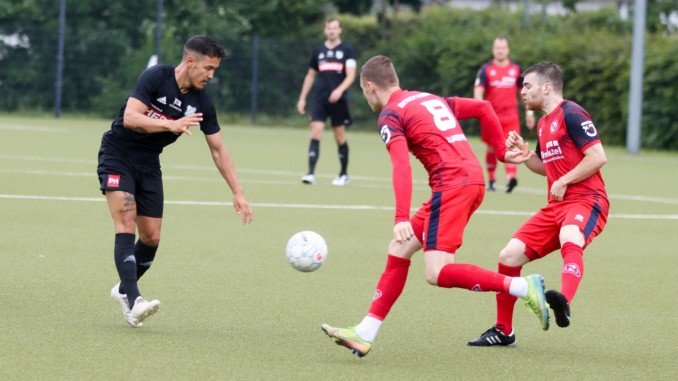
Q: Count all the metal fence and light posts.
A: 4